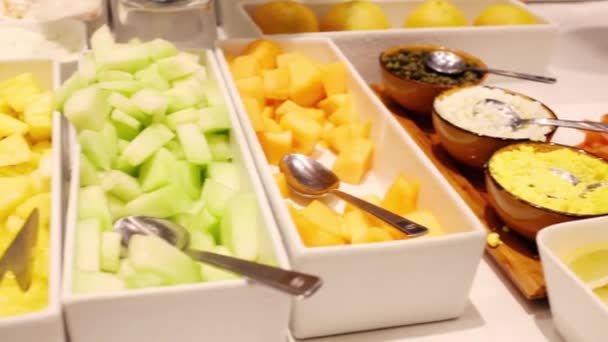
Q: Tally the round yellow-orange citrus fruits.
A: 4